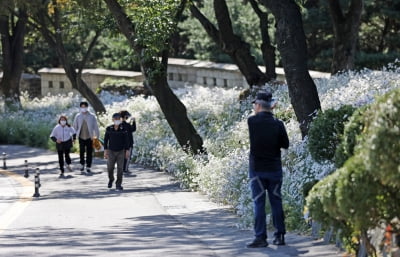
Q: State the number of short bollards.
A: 4